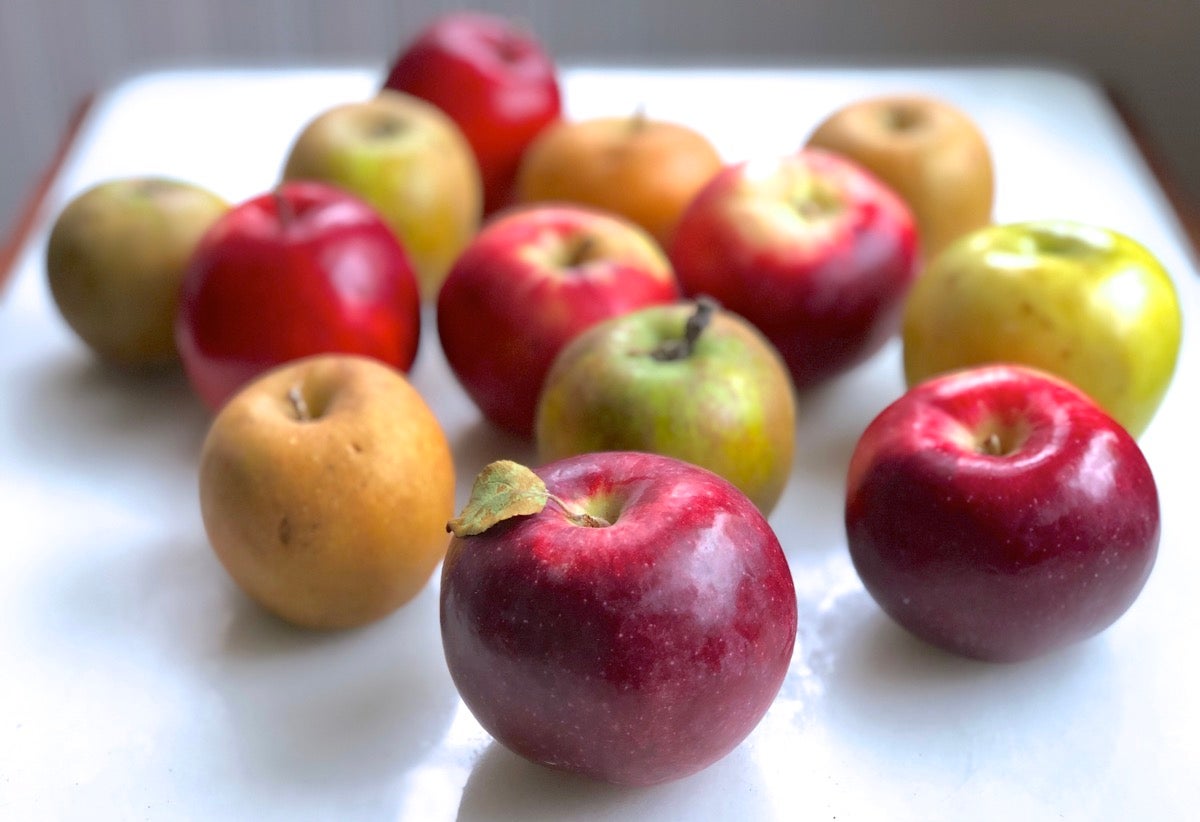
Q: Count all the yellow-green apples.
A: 4